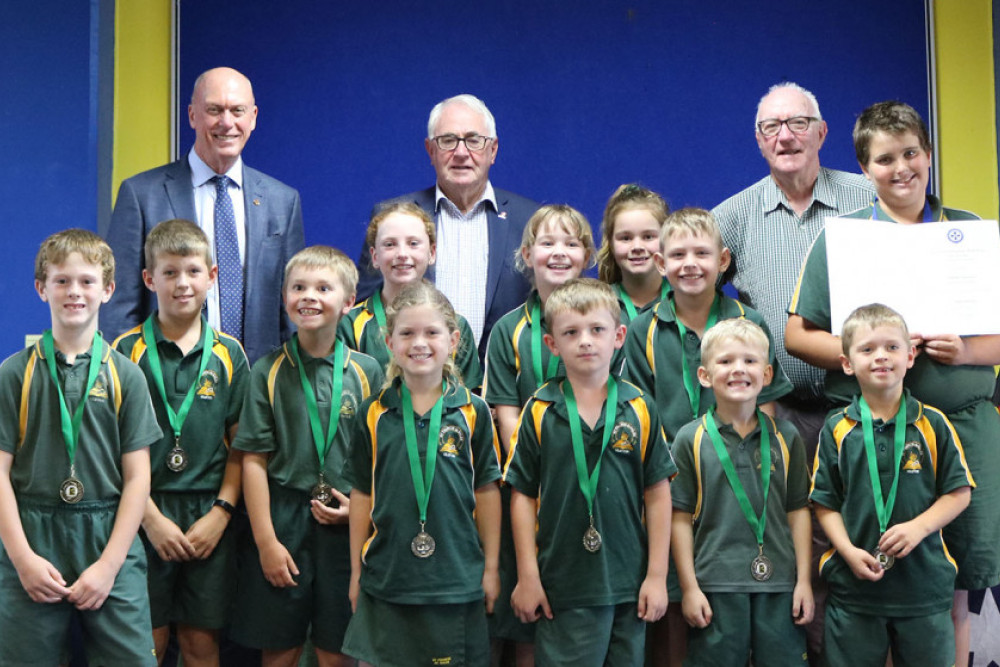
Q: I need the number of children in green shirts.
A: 12